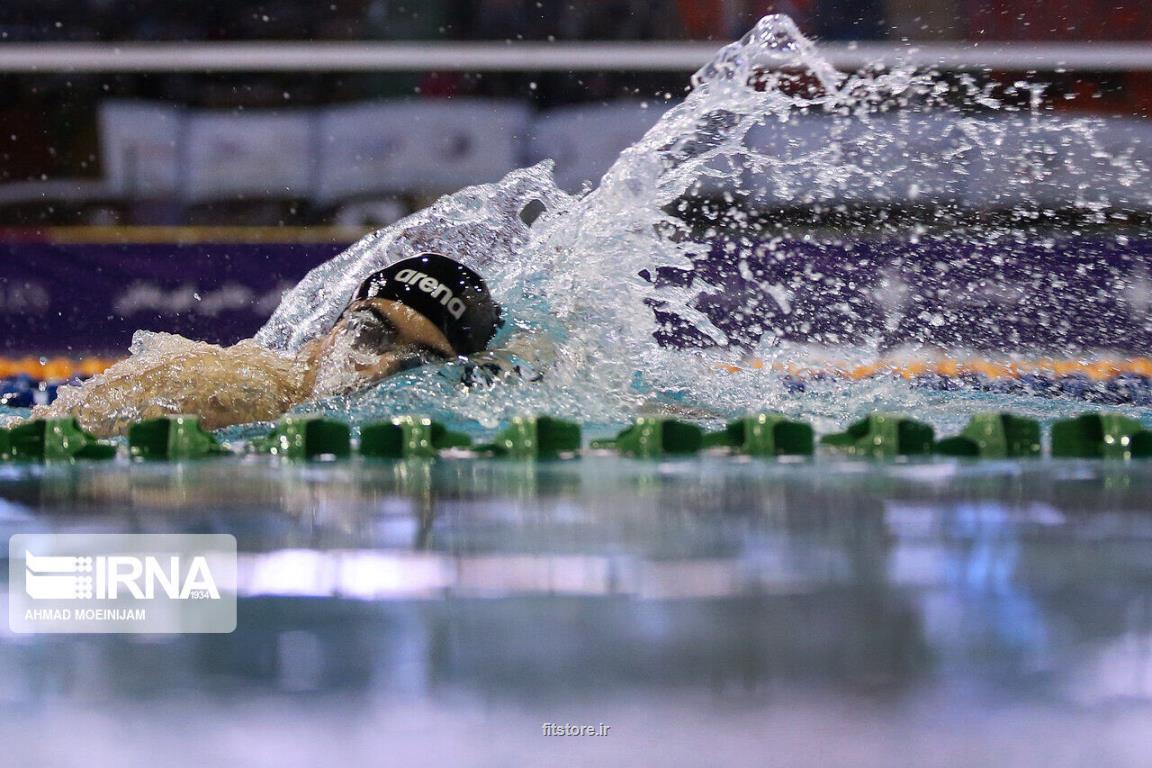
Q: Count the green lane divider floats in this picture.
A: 10